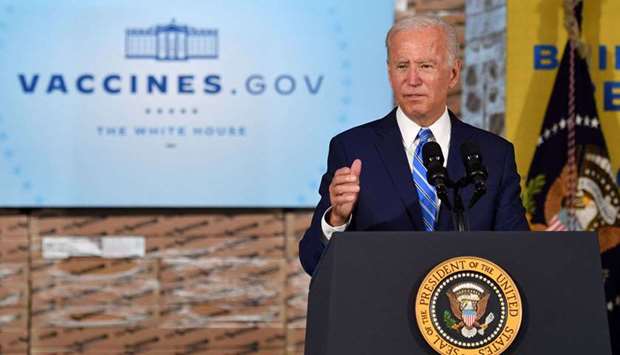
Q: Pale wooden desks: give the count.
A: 0